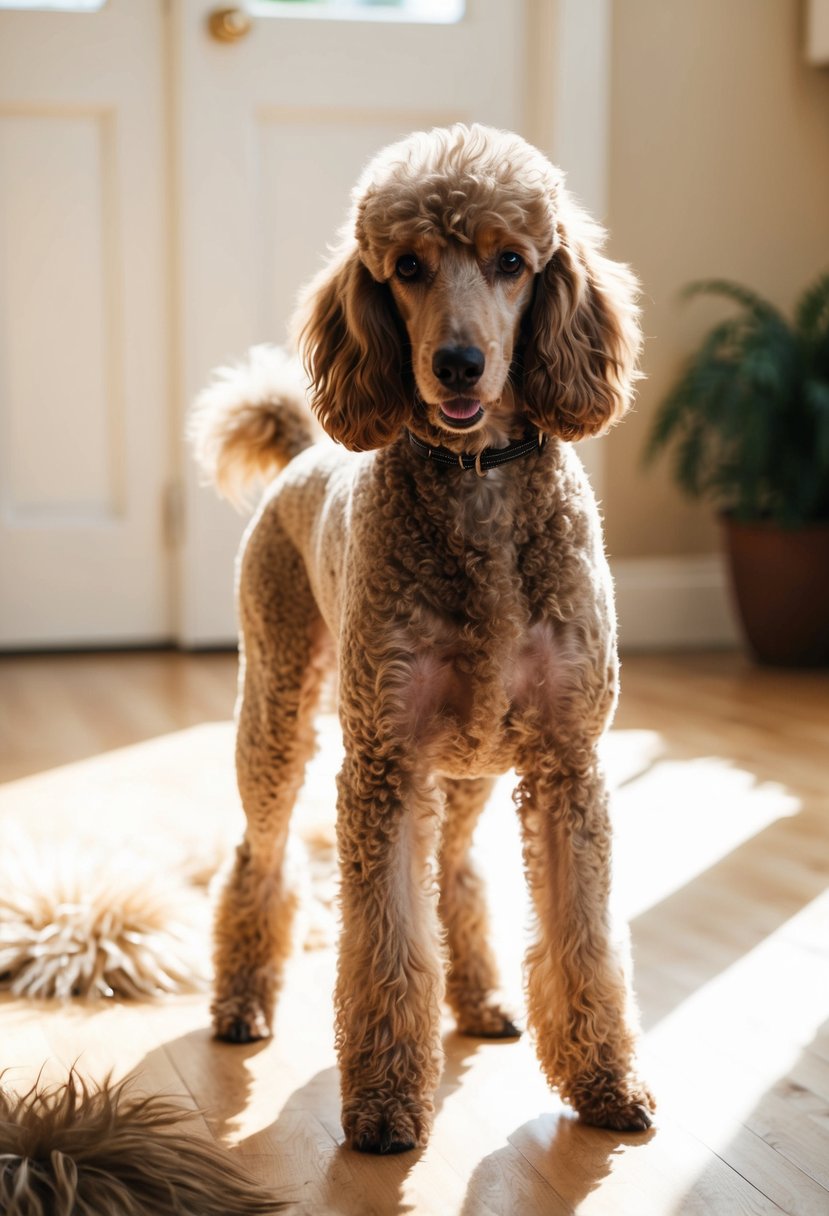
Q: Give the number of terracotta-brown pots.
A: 1